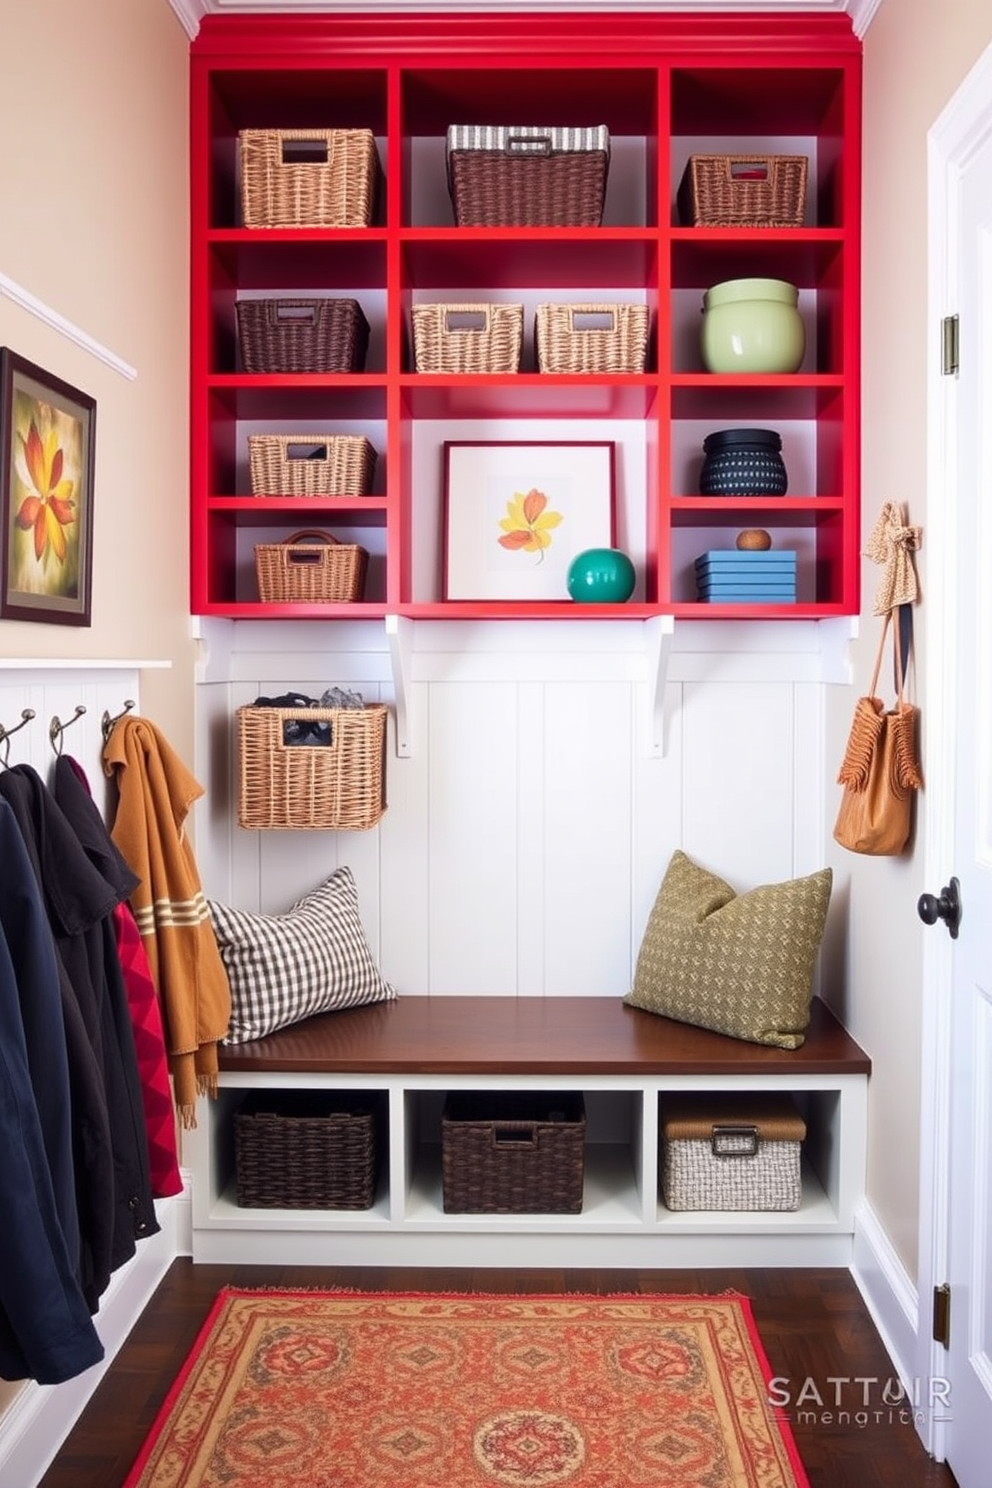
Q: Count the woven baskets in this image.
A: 12